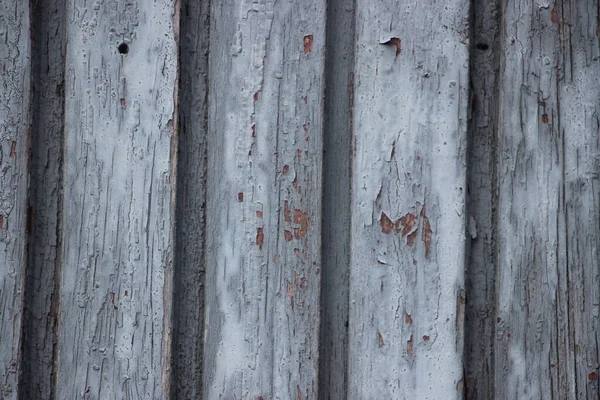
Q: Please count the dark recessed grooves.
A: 4